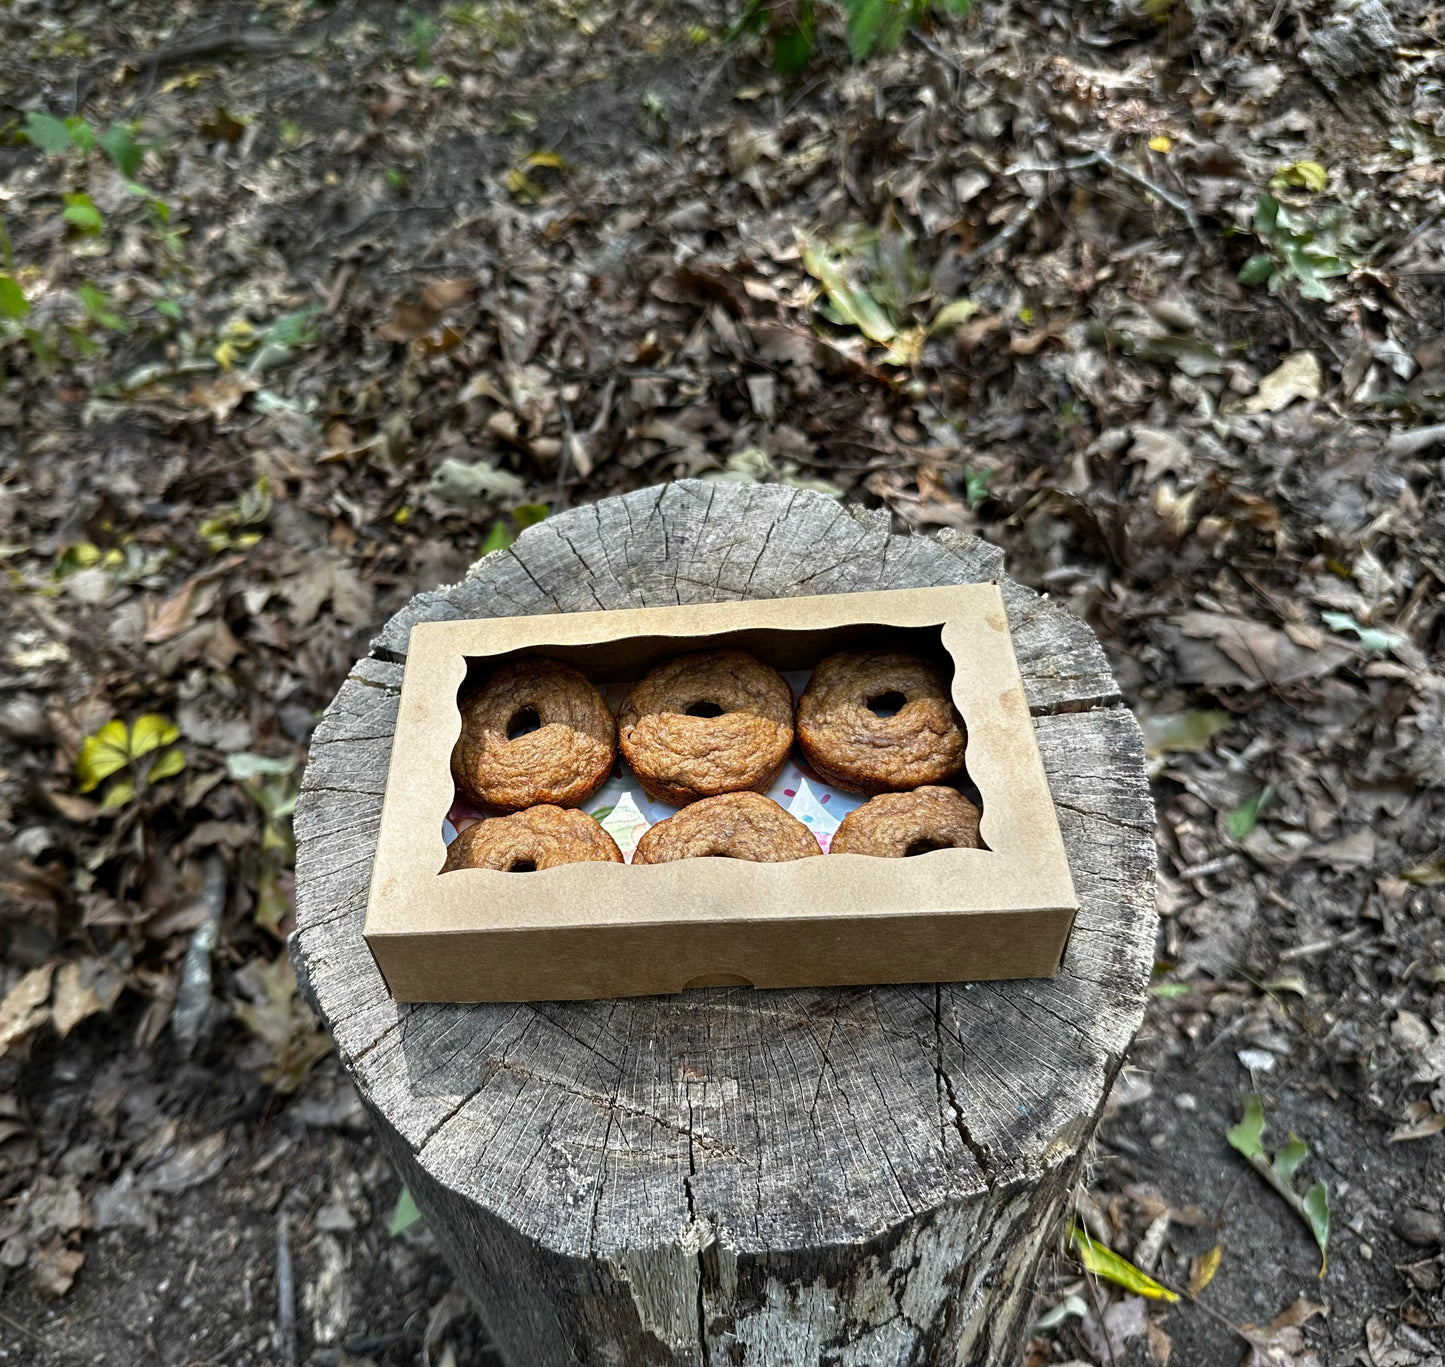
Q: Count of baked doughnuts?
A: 6